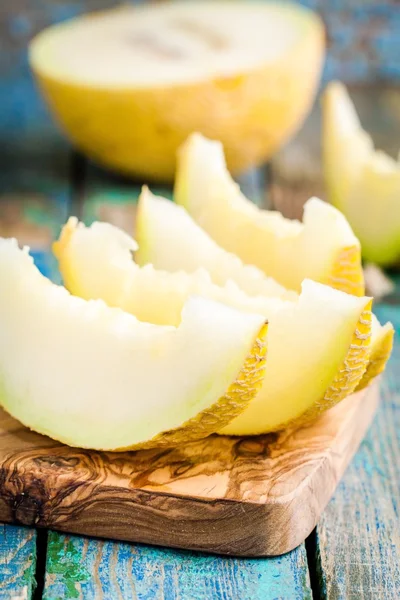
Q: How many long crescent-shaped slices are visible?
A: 5